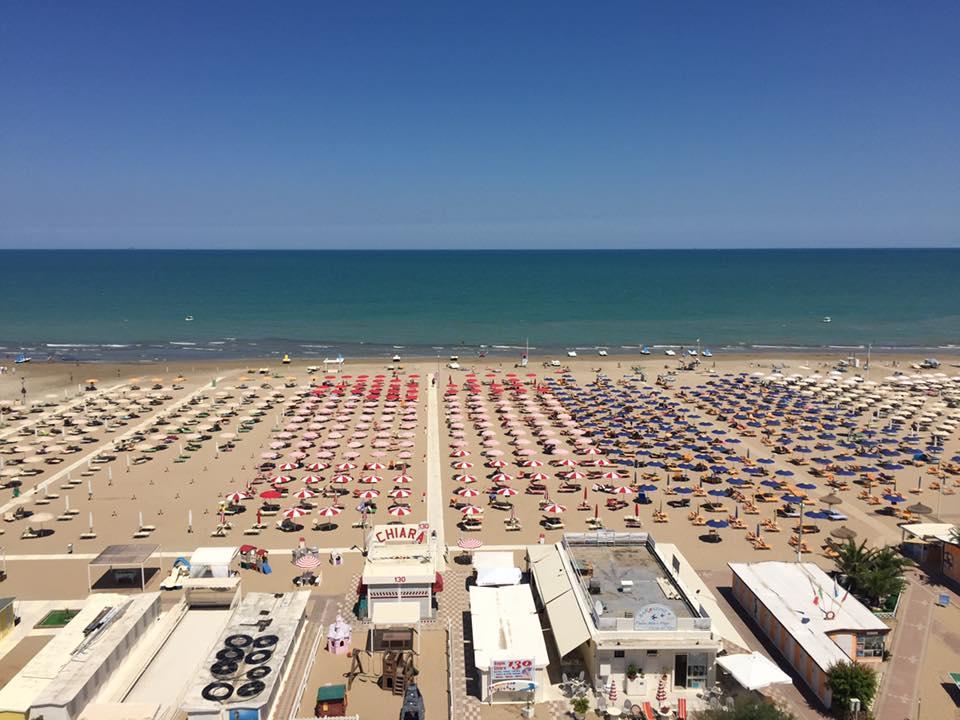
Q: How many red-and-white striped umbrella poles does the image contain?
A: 2